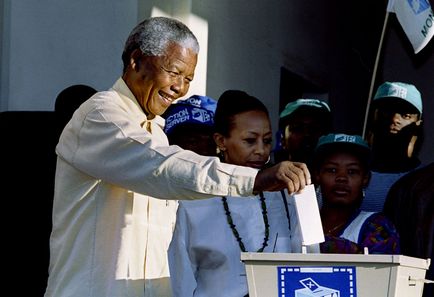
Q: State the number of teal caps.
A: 3